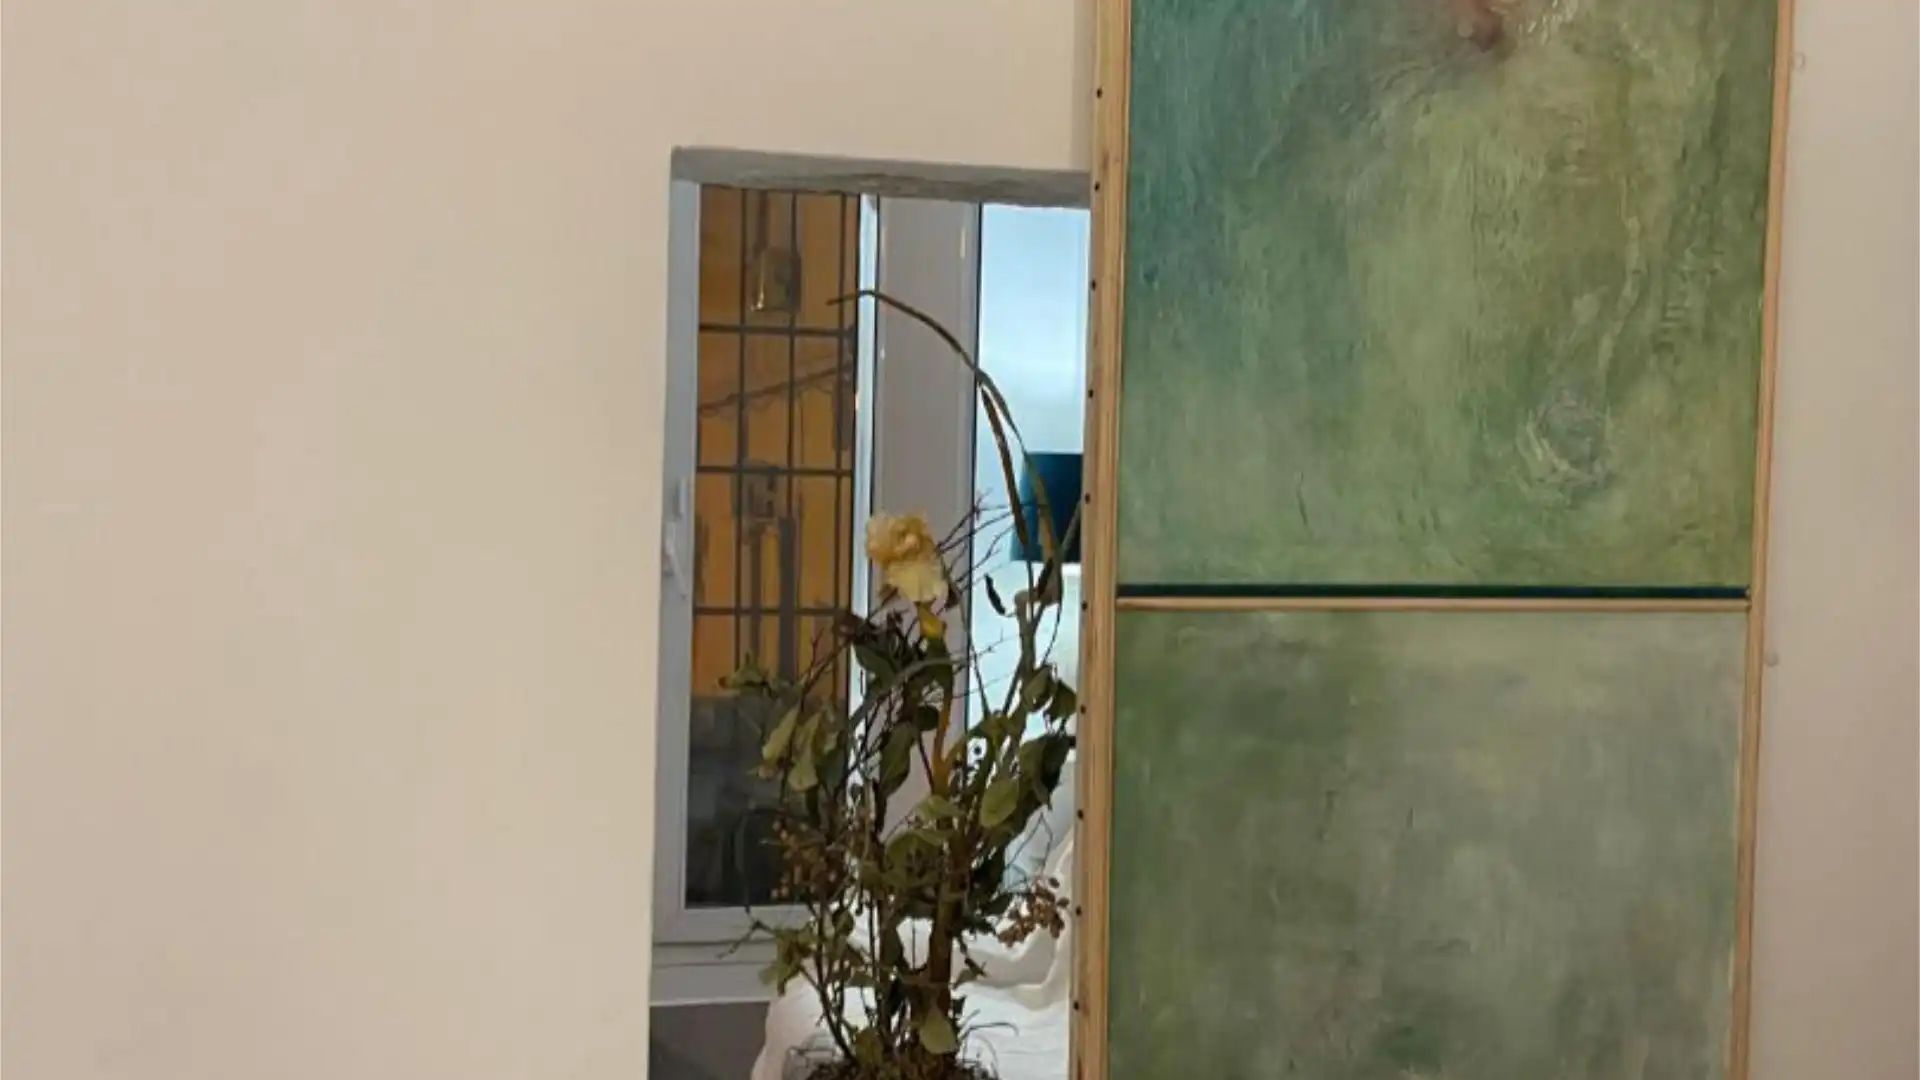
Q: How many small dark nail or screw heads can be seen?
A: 10